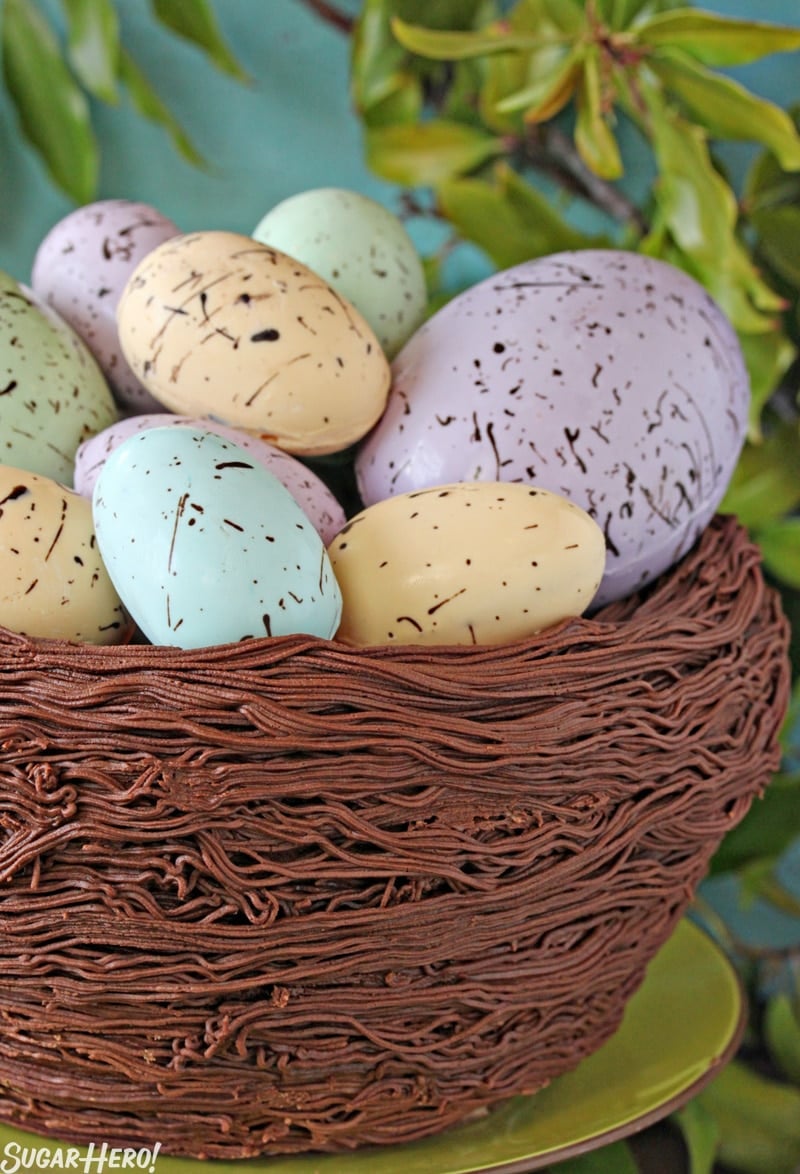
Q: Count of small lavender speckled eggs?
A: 2